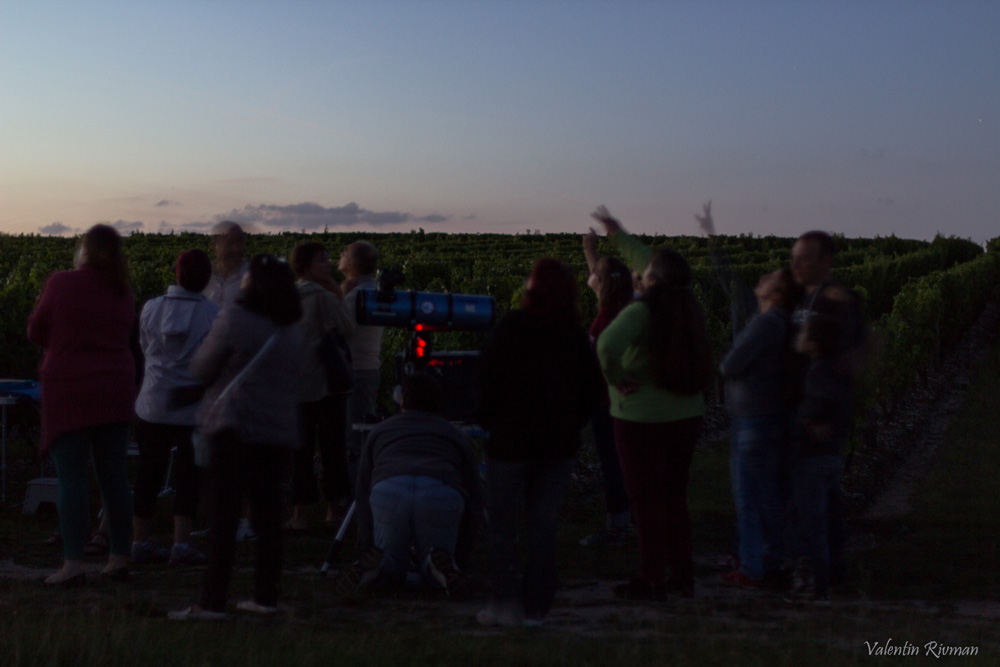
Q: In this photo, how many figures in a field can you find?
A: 13